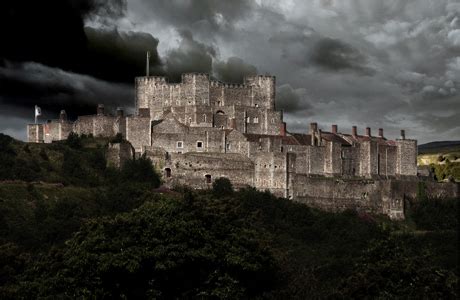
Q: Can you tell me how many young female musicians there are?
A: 0